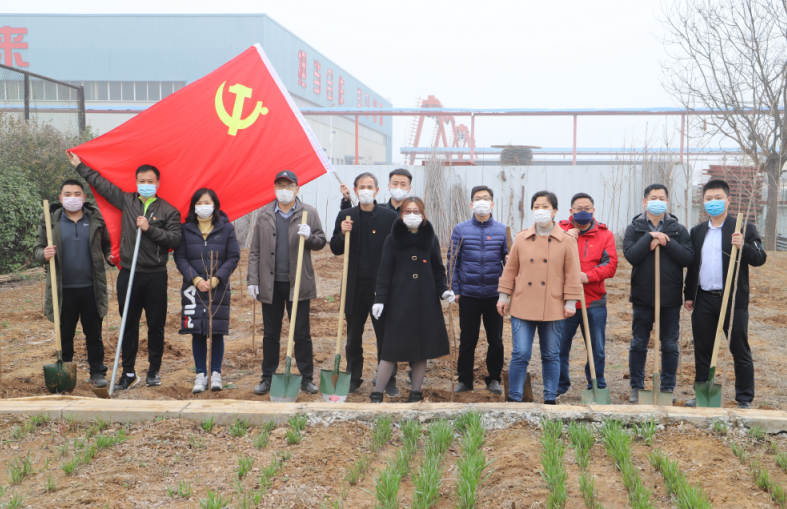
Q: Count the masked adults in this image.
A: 12